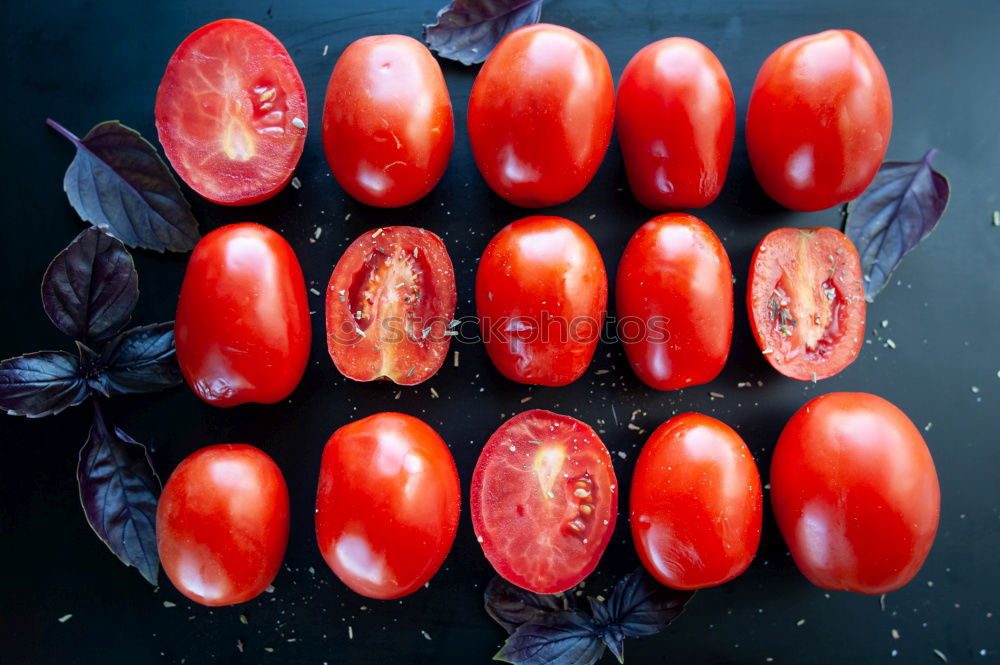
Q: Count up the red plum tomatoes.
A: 15